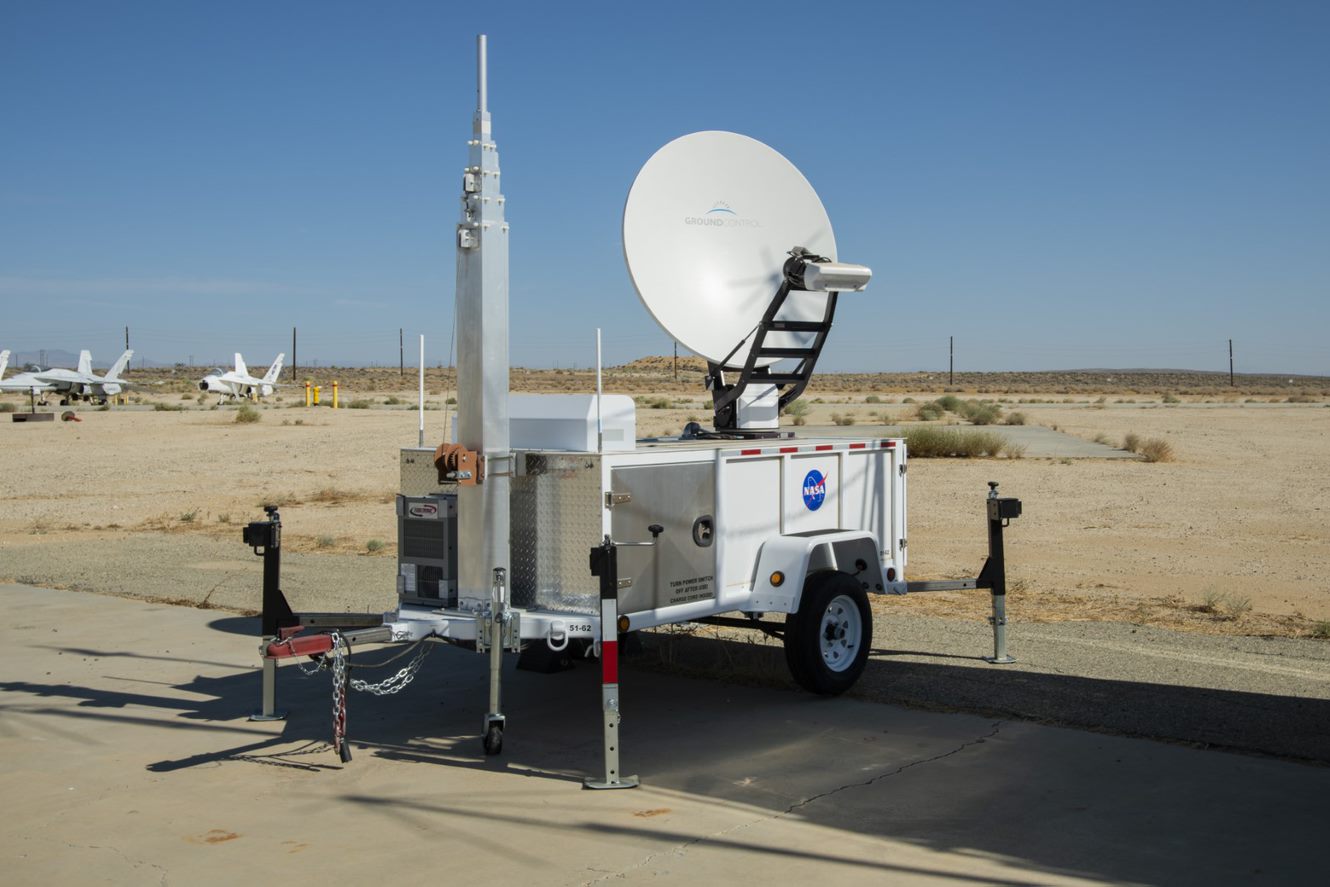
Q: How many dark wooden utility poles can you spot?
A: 6